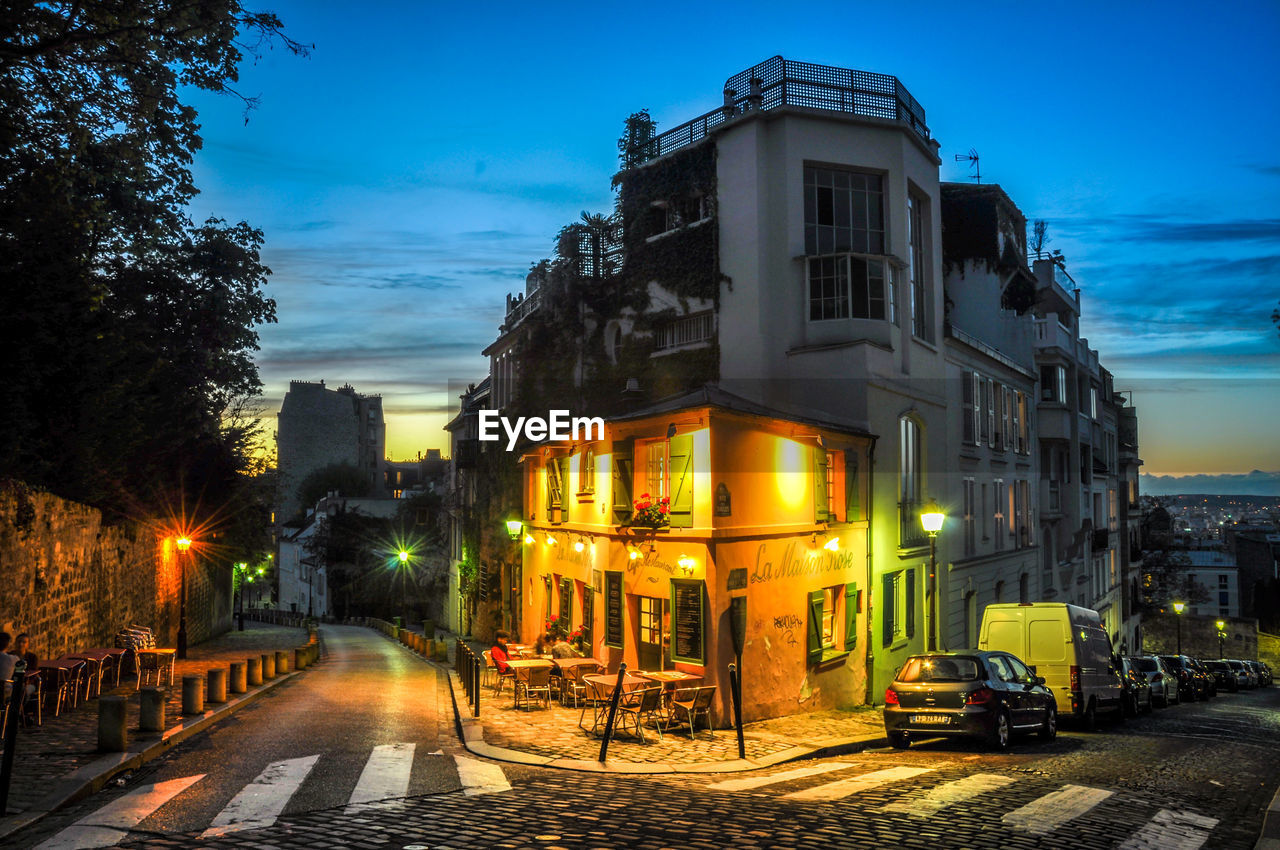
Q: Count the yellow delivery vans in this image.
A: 1